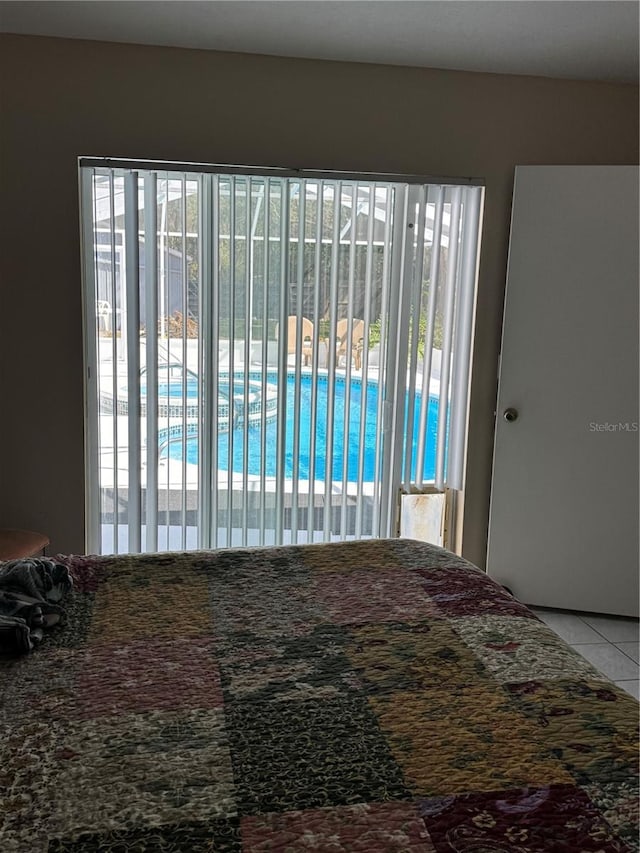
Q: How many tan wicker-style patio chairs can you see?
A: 2